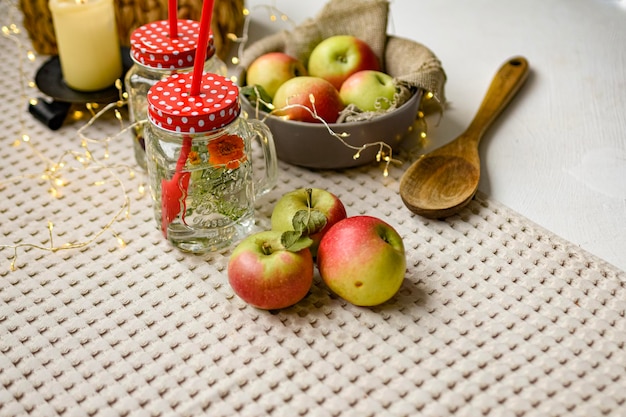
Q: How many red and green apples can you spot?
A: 7